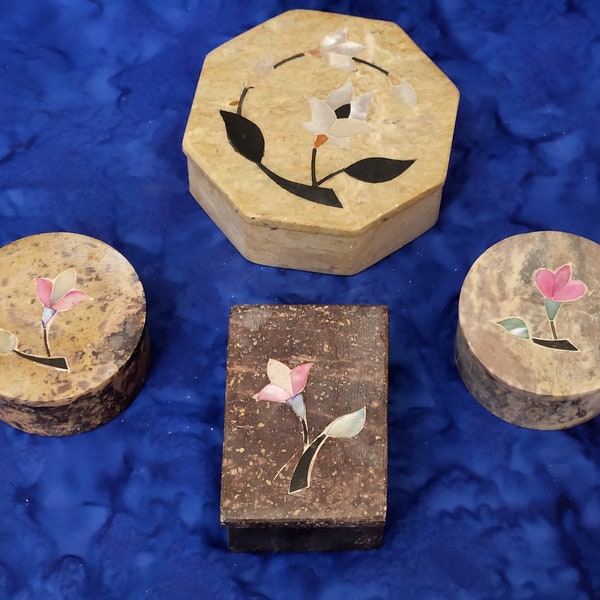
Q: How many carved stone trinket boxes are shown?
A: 4